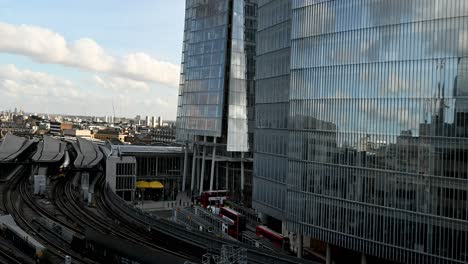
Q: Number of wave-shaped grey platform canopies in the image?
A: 3